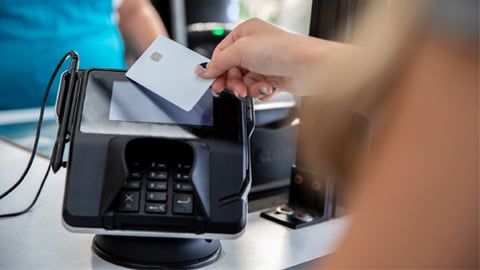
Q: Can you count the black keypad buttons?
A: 13